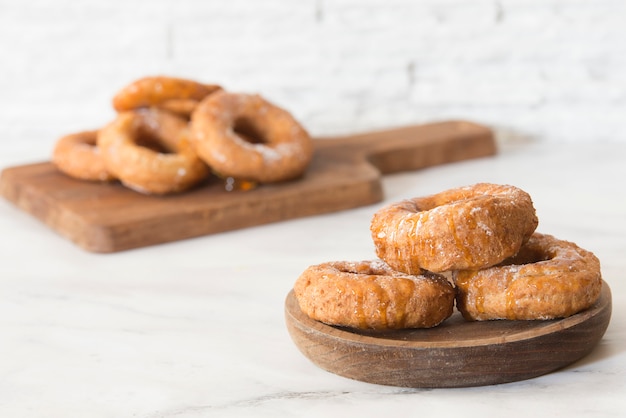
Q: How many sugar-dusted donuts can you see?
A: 7